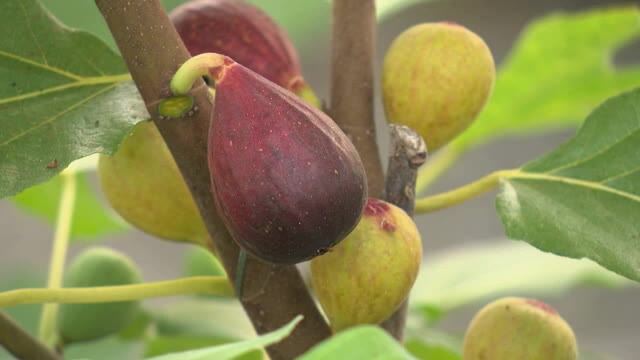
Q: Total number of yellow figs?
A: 4